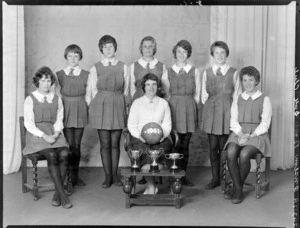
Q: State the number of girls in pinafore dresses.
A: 7